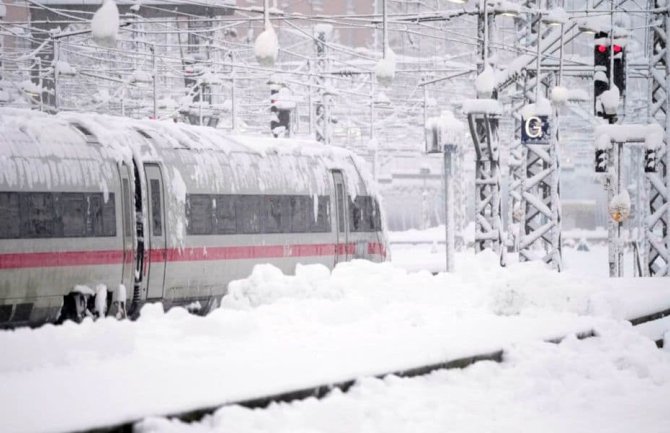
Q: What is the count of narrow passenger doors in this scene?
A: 3